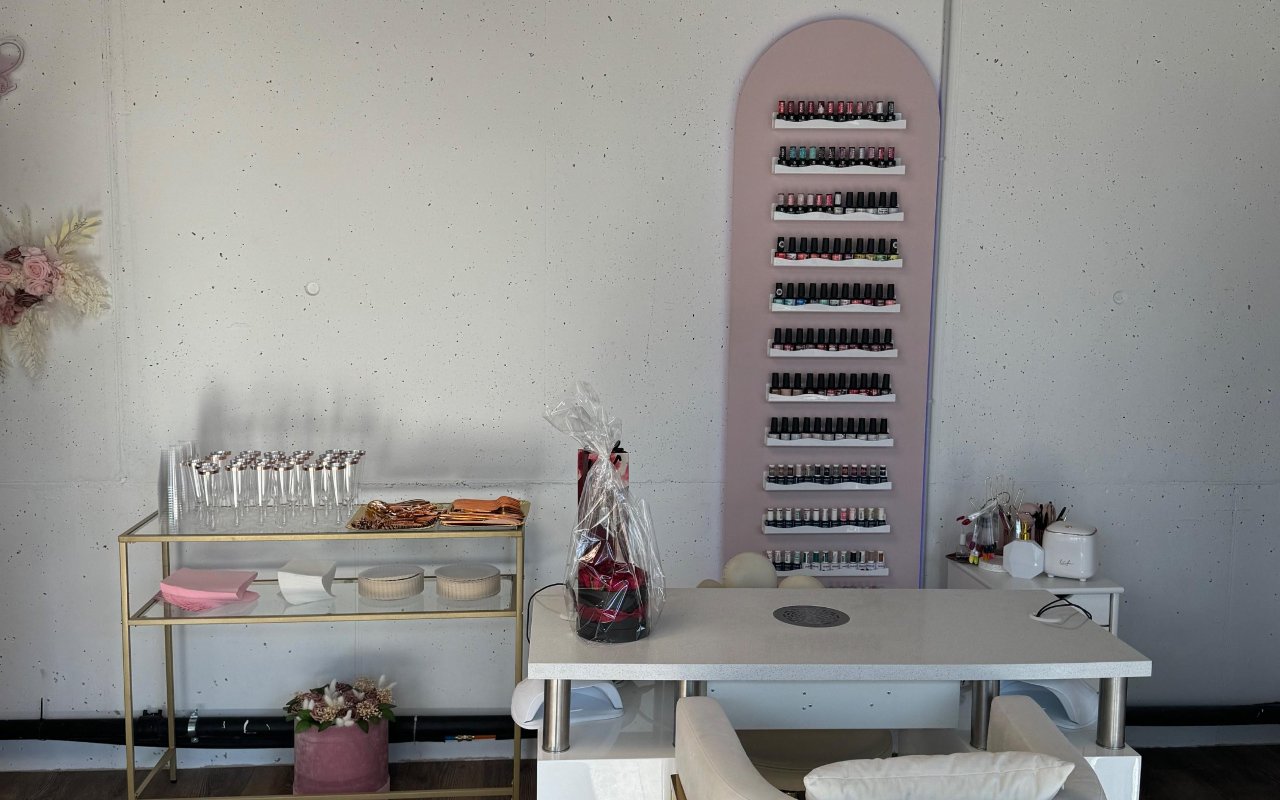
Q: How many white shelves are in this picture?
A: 11